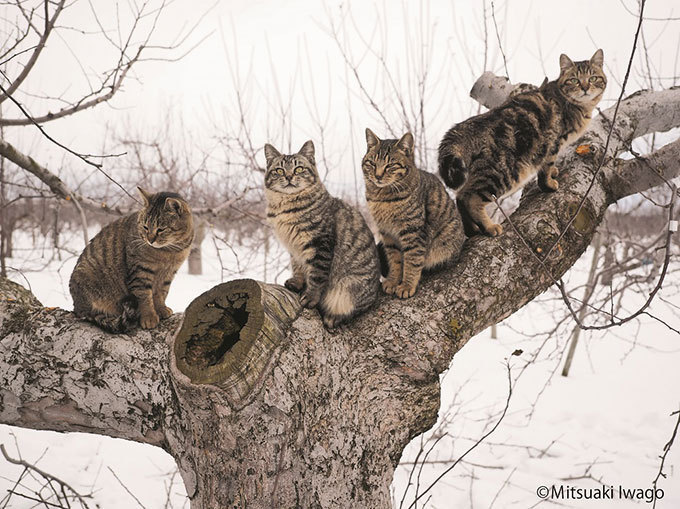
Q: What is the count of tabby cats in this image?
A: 4